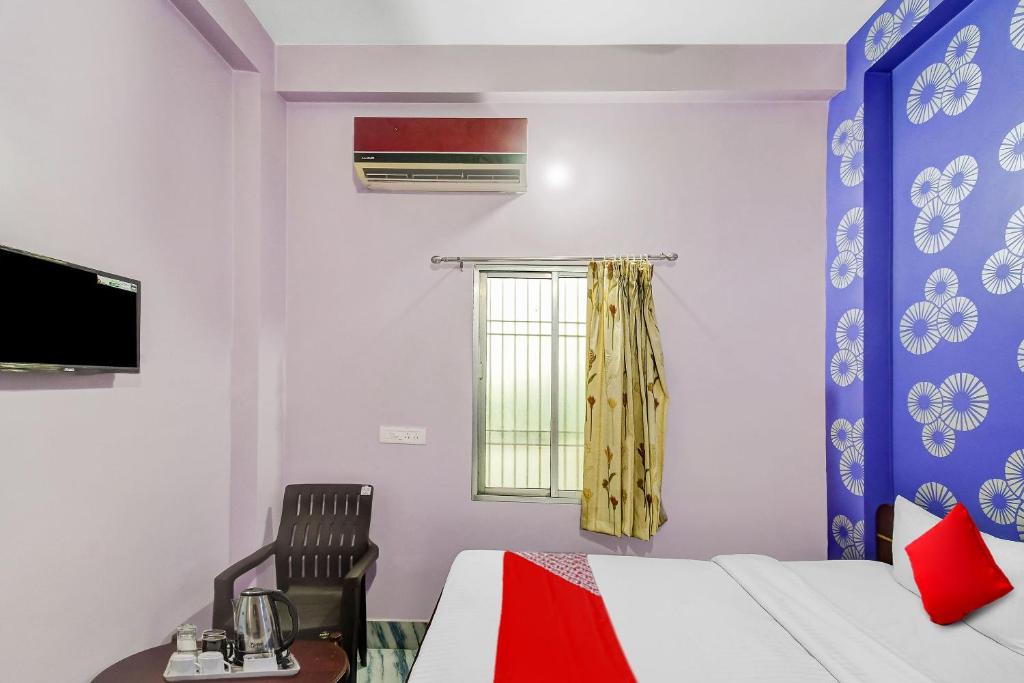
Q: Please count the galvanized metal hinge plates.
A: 0